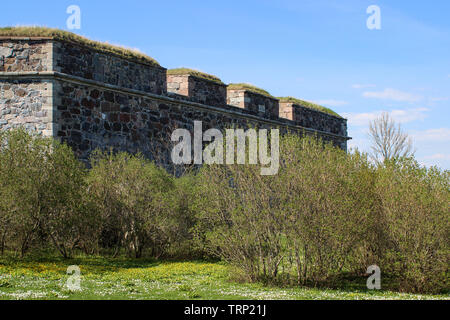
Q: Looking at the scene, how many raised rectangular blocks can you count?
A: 4